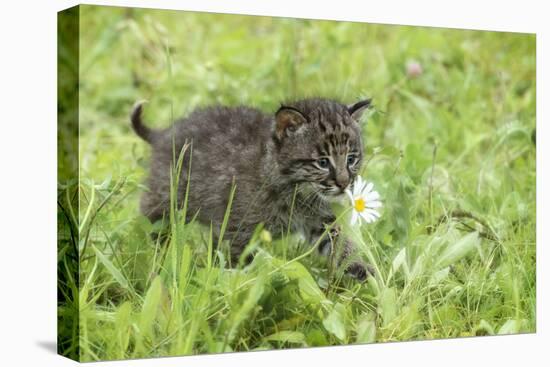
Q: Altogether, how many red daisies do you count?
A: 0